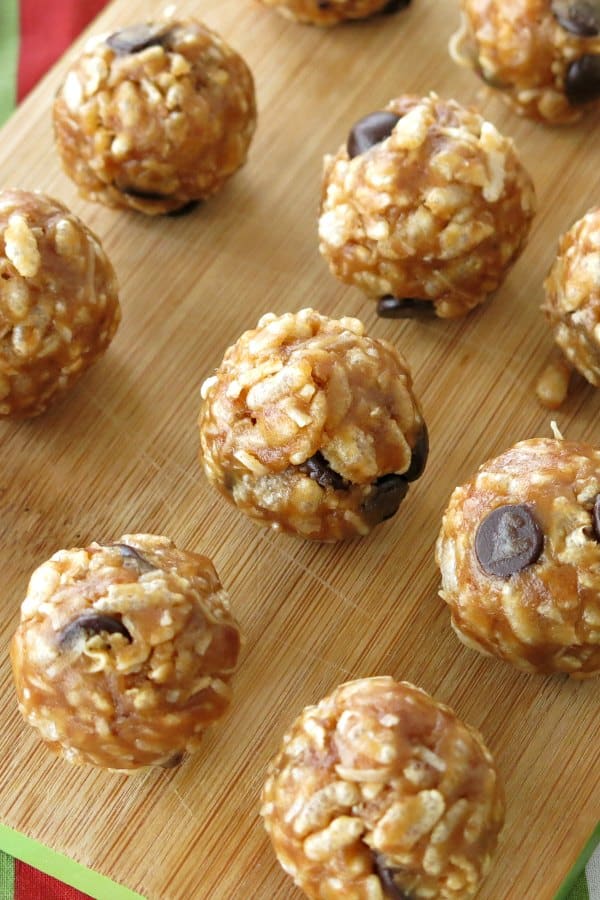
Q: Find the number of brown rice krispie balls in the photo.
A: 10